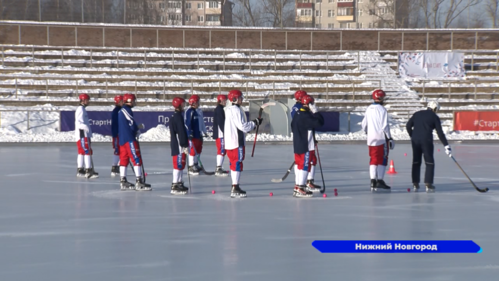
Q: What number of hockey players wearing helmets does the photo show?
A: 11